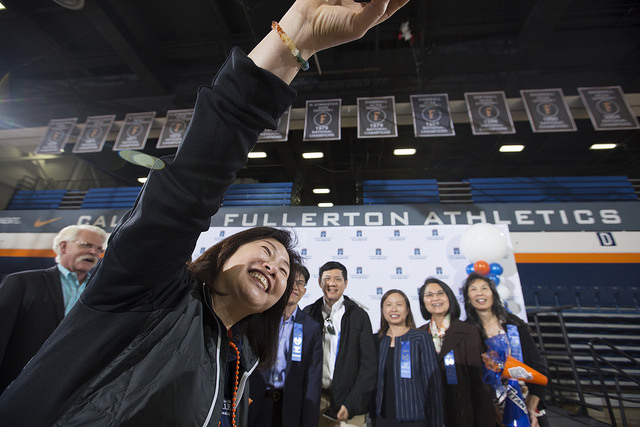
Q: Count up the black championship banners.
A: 11